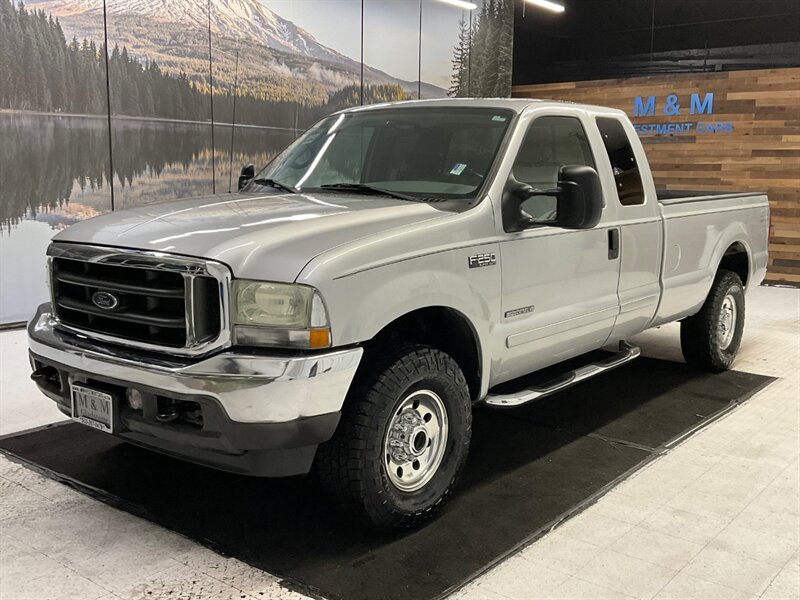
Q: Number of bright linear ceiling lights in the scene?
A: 2